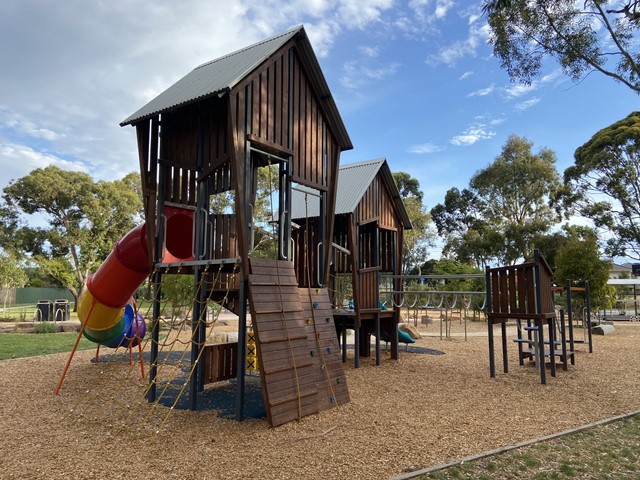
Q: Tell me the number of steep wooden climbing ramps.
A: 2